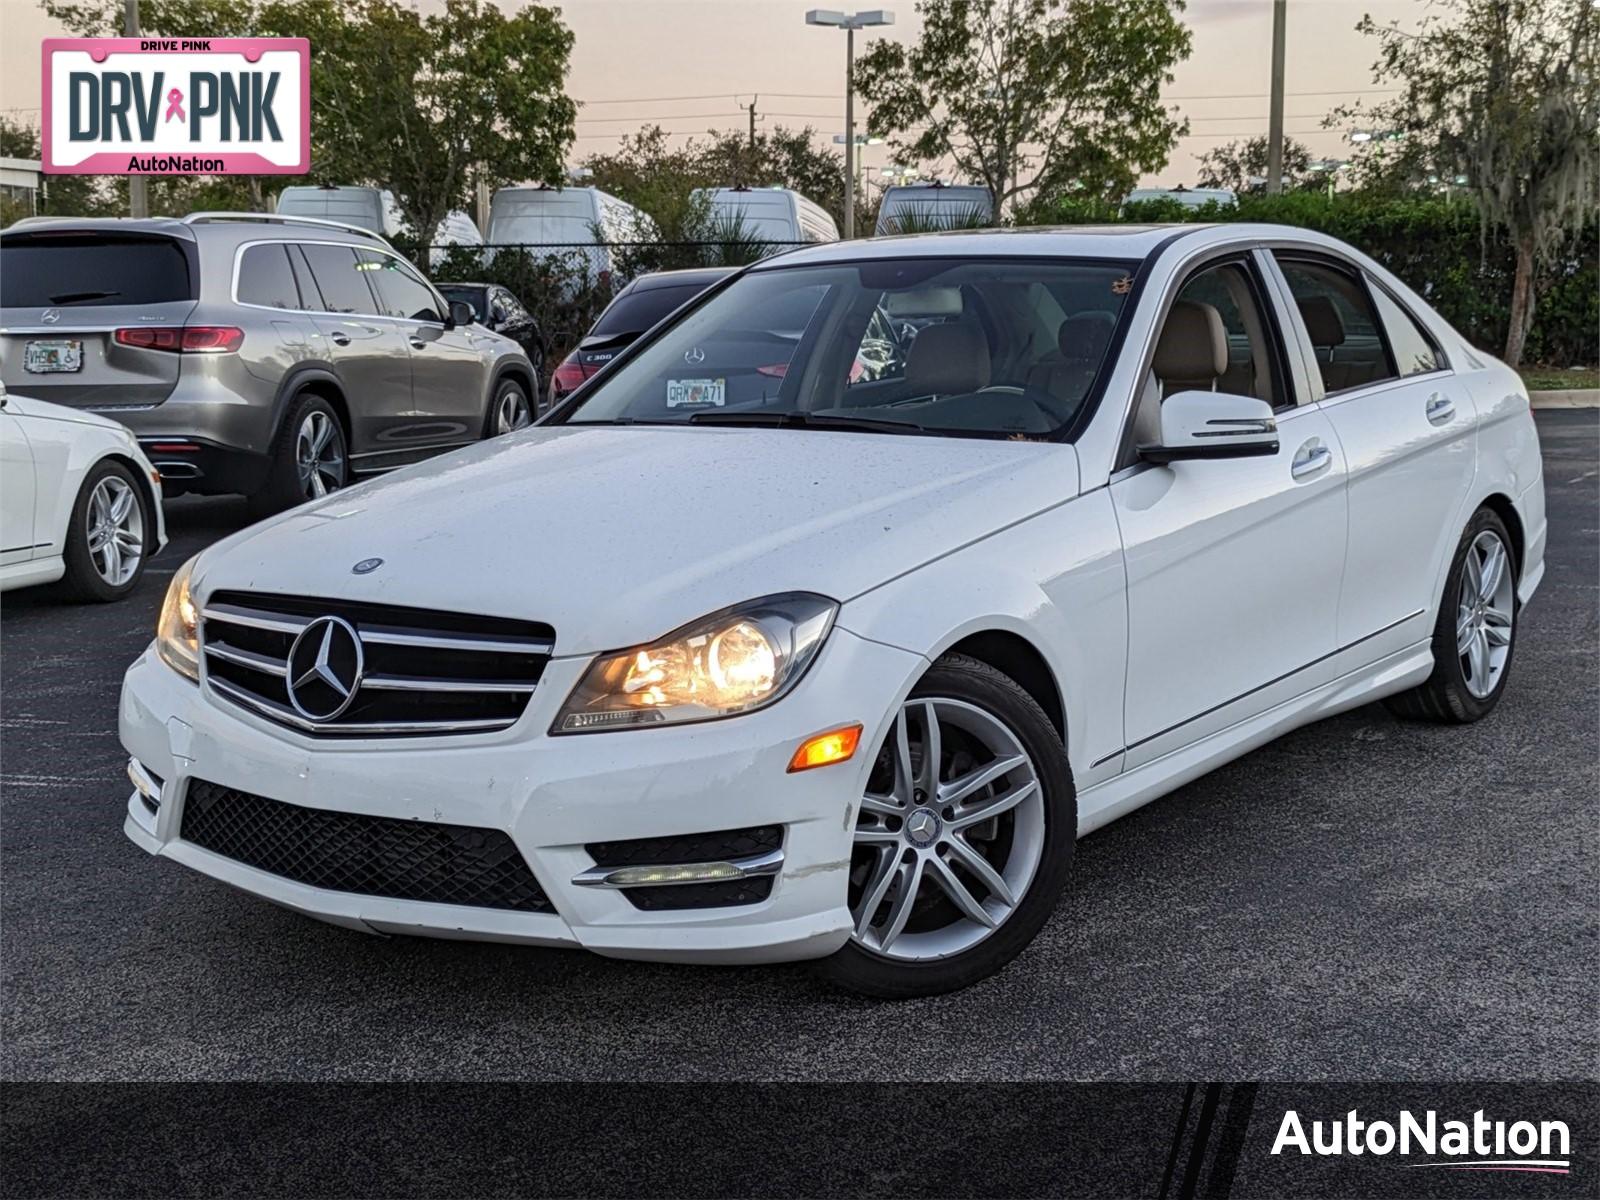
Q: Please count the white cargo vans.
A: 5